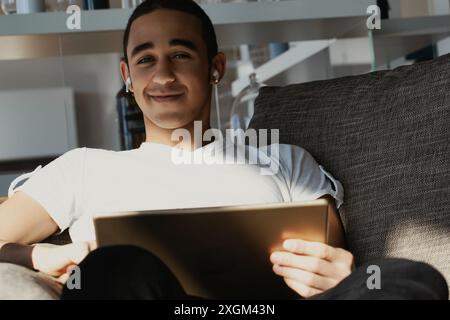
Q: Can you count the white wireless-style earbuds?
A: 2